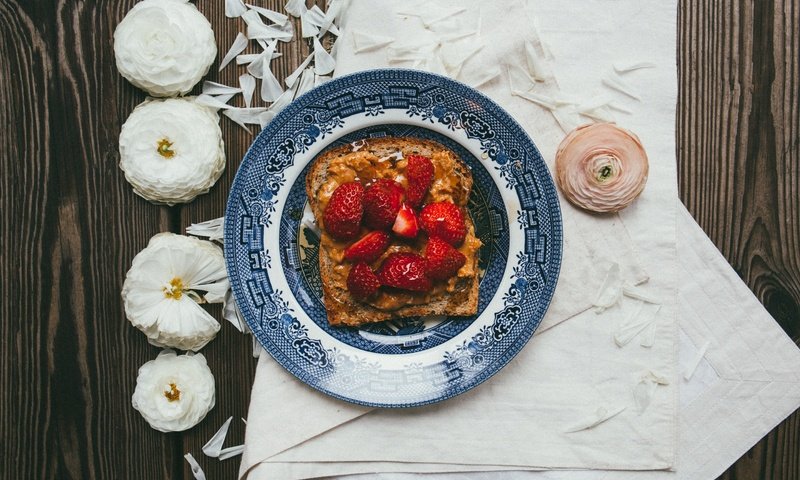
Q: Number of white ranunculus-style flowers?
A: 4